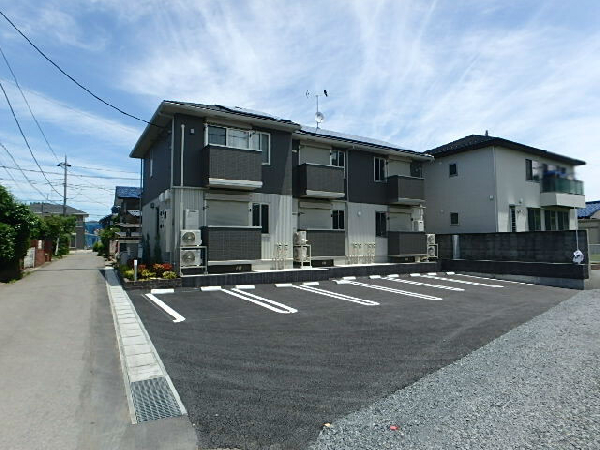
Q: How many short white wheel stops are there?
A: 12